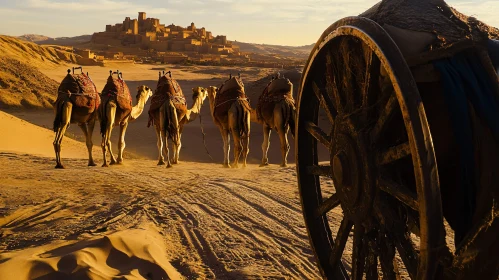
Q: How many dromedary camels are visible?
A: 5